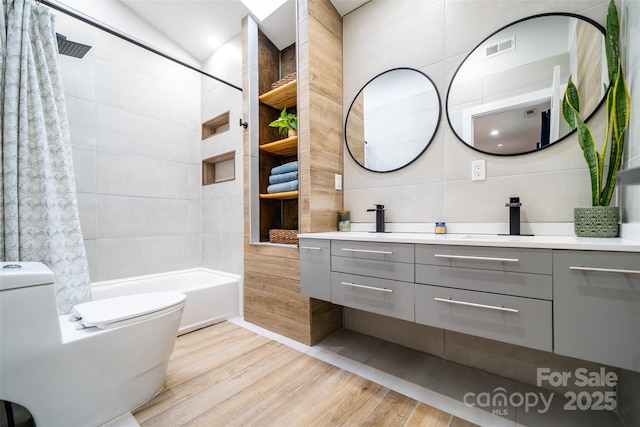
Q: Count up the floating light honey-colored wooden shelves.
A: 3